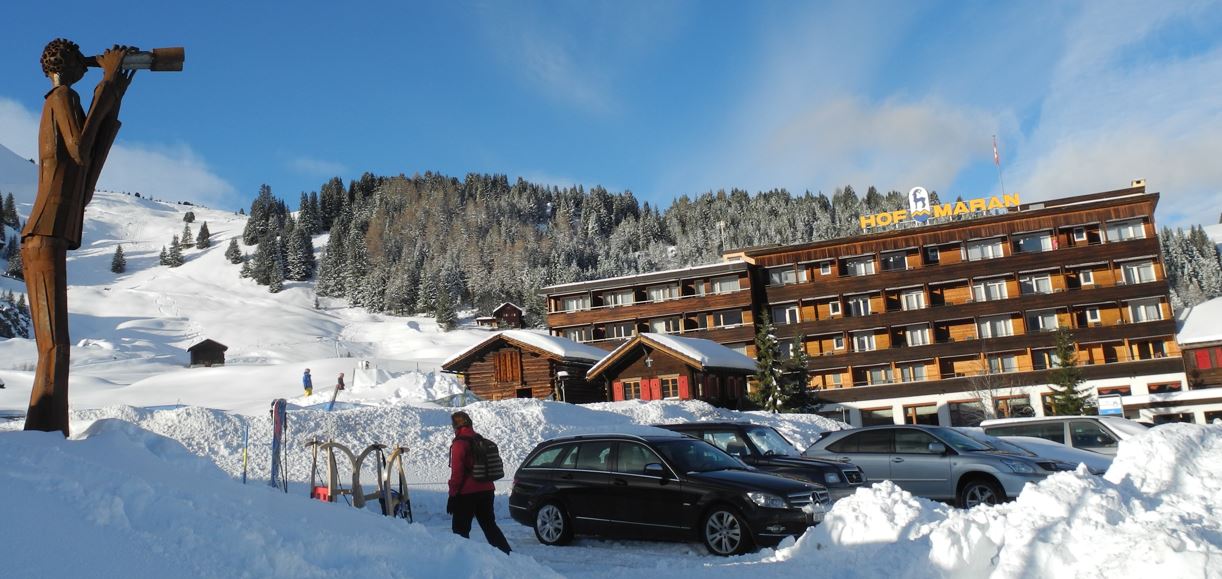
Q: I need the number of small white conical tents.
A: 0